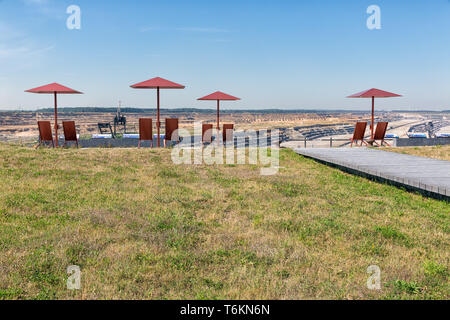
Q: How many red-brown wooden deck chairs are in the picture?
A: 8